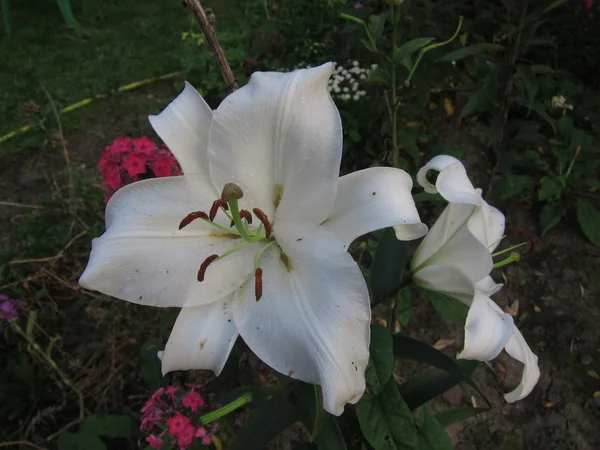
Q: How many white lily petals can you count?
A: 12